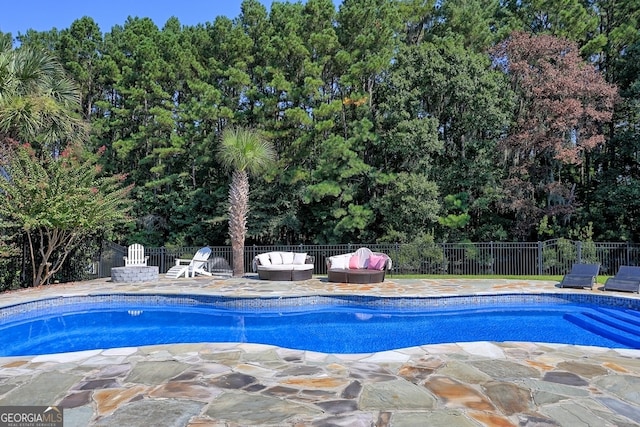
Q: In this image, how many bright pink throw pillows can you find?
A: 2